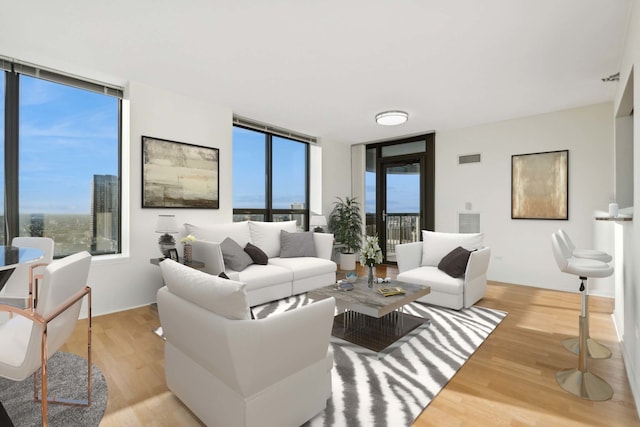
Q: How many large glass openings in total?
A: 3